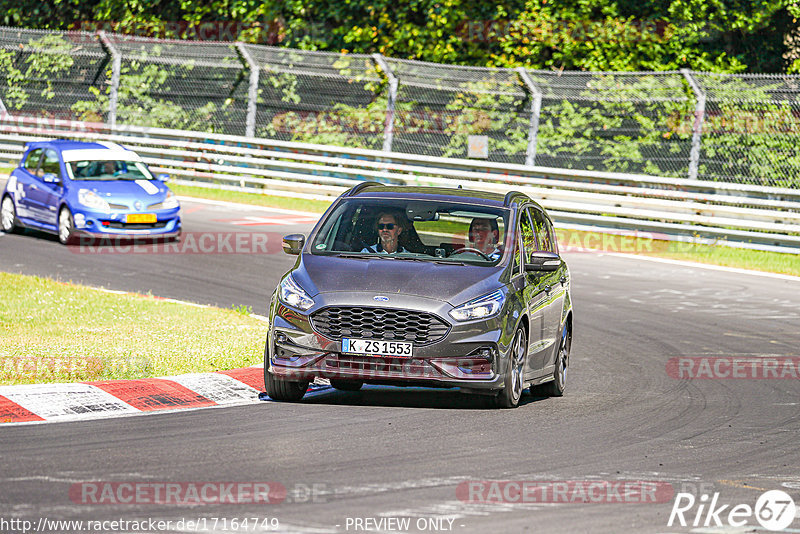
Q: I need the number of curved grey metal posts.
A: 5